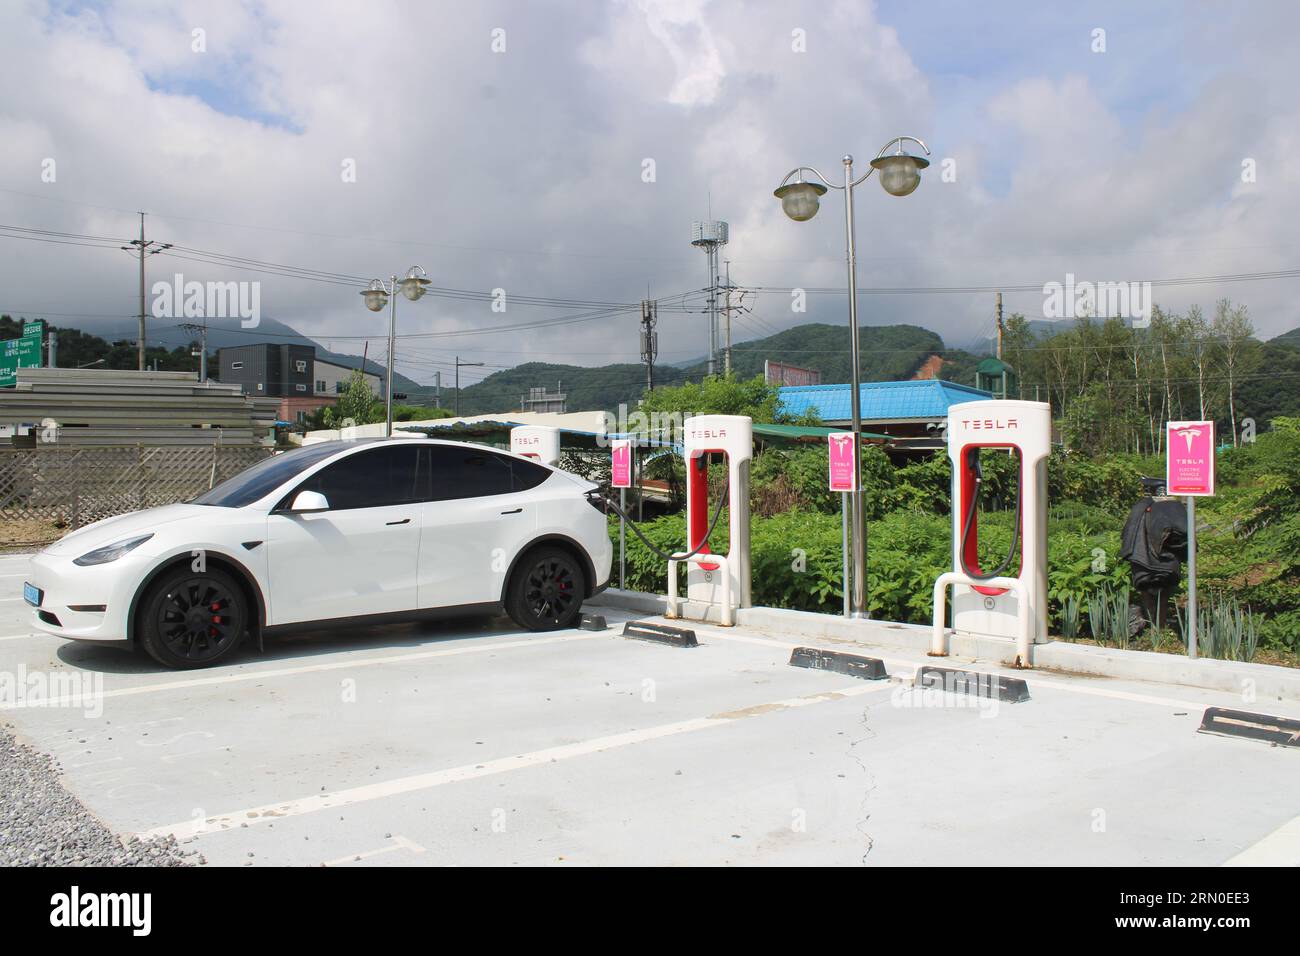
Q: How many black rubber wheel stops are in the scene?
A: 5